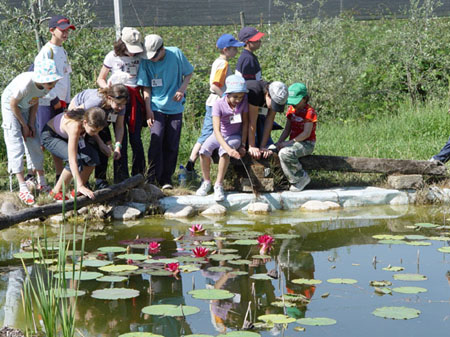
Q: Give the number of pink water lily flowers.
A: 5